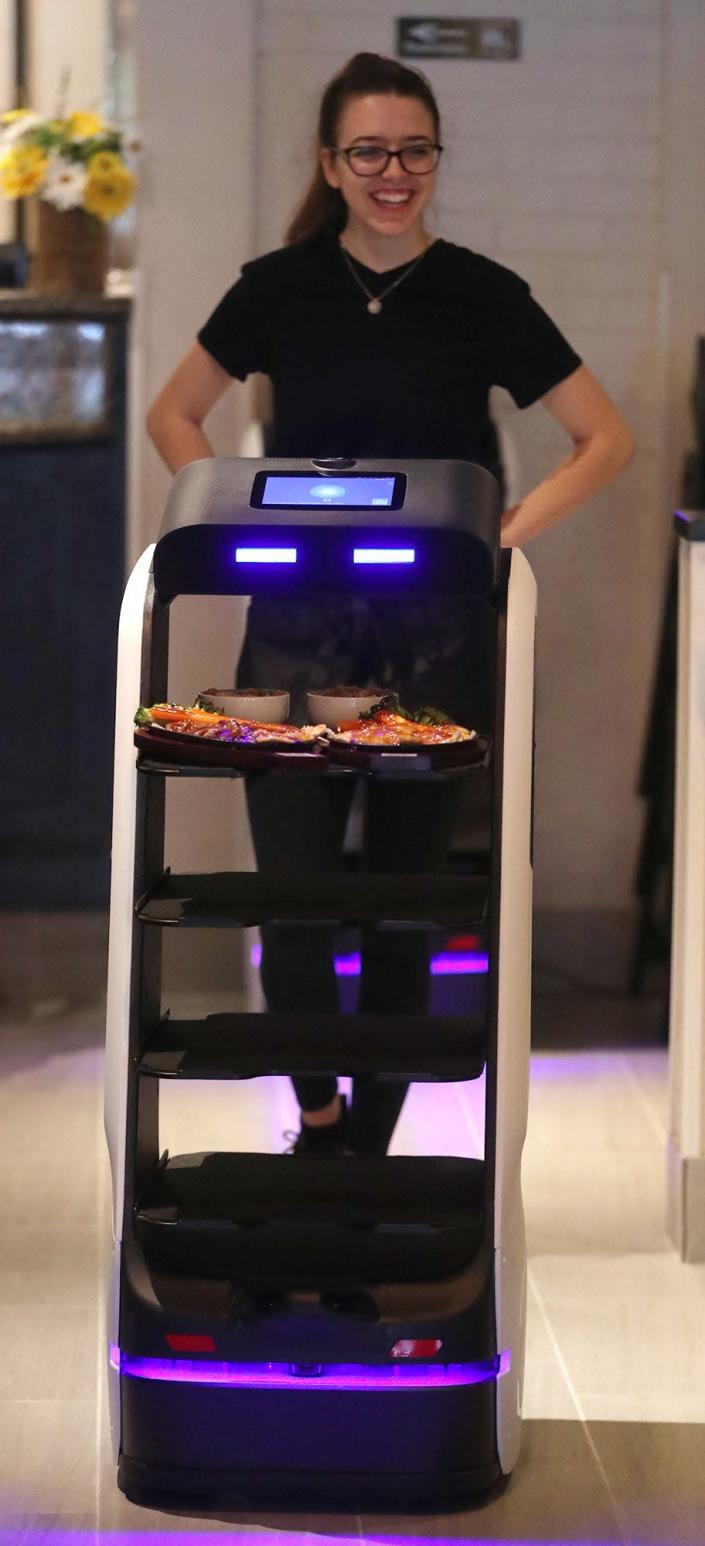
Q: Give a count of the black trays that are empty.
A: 3